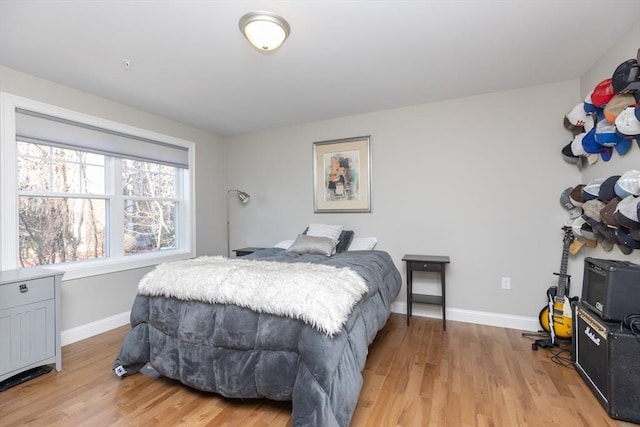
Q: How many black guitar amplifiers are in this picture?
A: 2